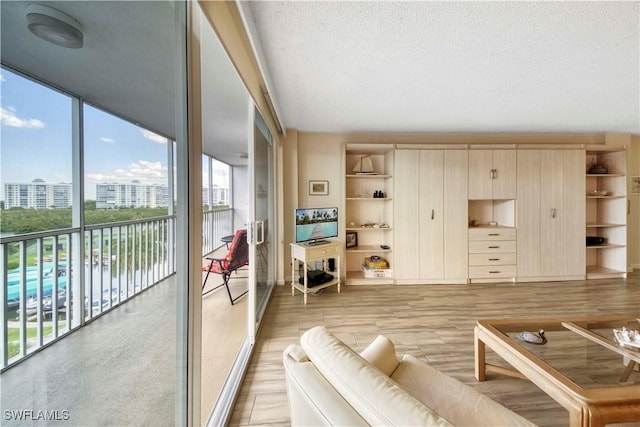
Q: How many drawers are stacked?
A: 4